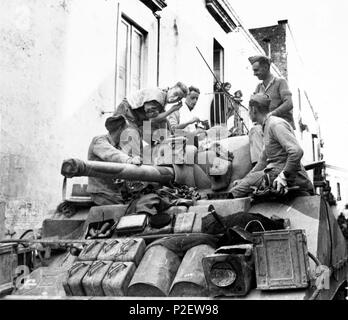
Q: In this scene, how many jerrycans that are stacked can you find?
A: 6